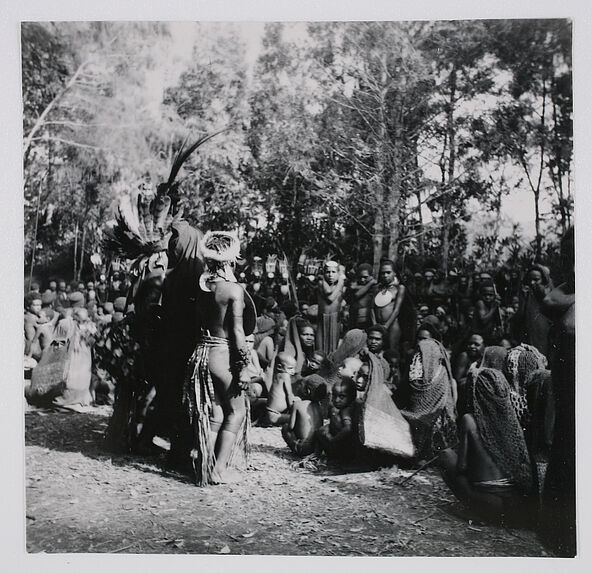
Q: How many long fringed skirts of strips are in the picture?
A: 1